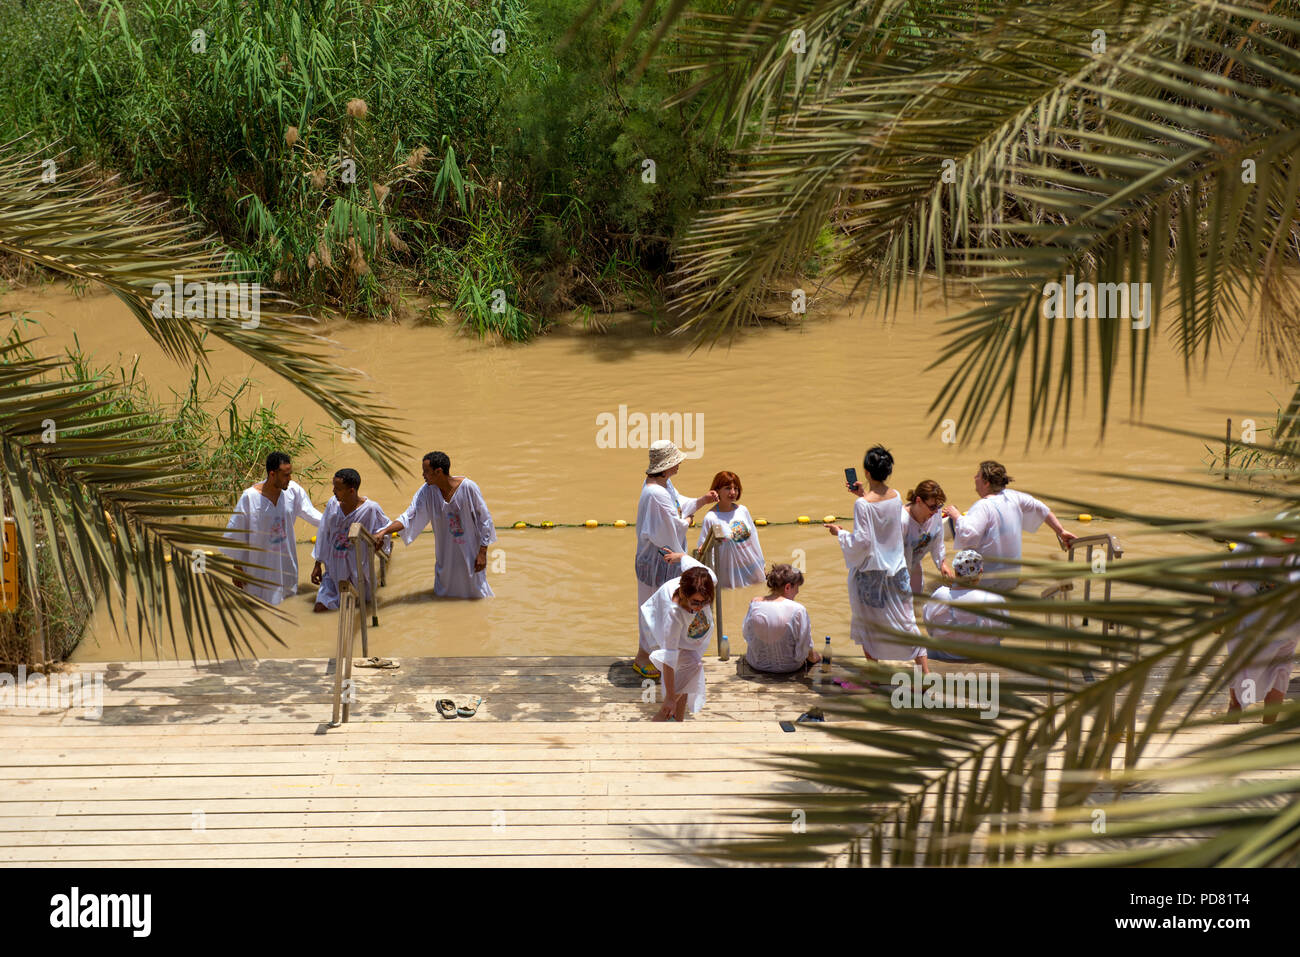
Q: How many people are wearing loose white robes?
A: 12